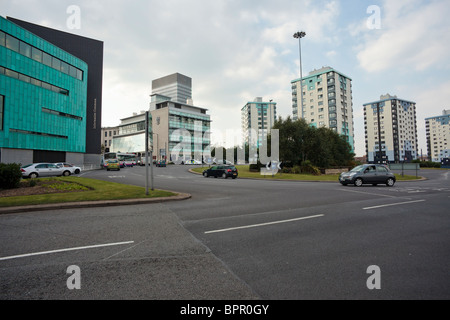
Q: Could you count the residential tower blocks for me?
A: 4